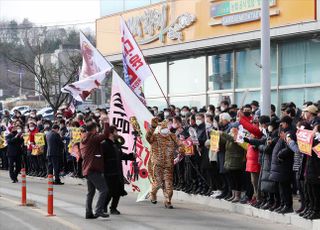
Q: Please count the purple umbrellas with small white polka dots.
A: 0